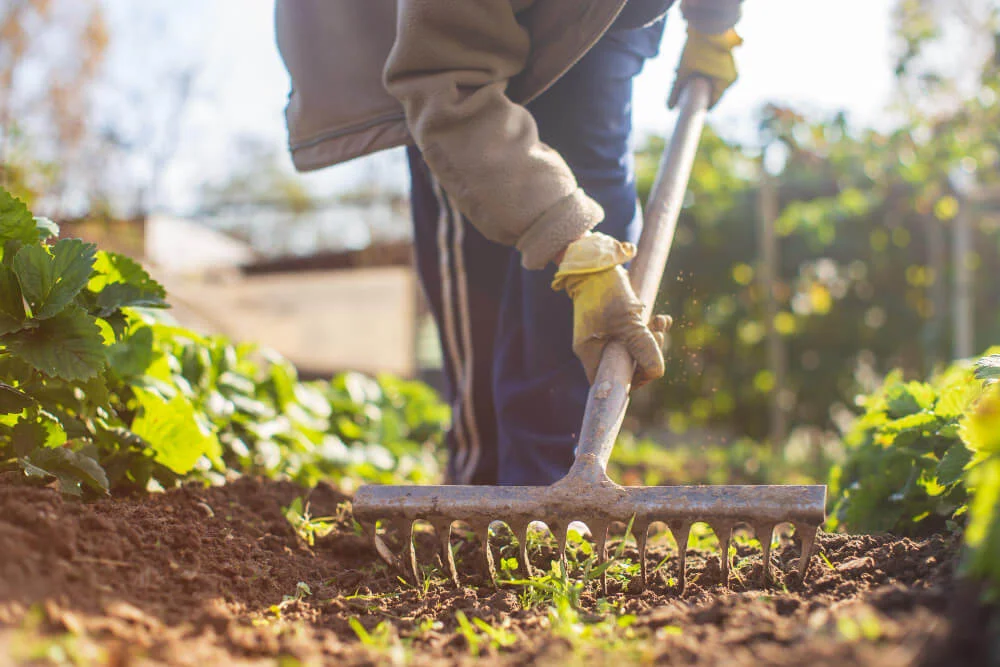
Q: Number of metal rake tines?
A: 12